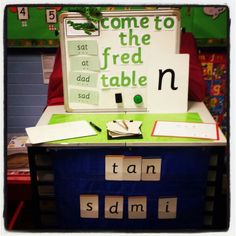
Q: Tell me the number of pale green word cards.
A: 4